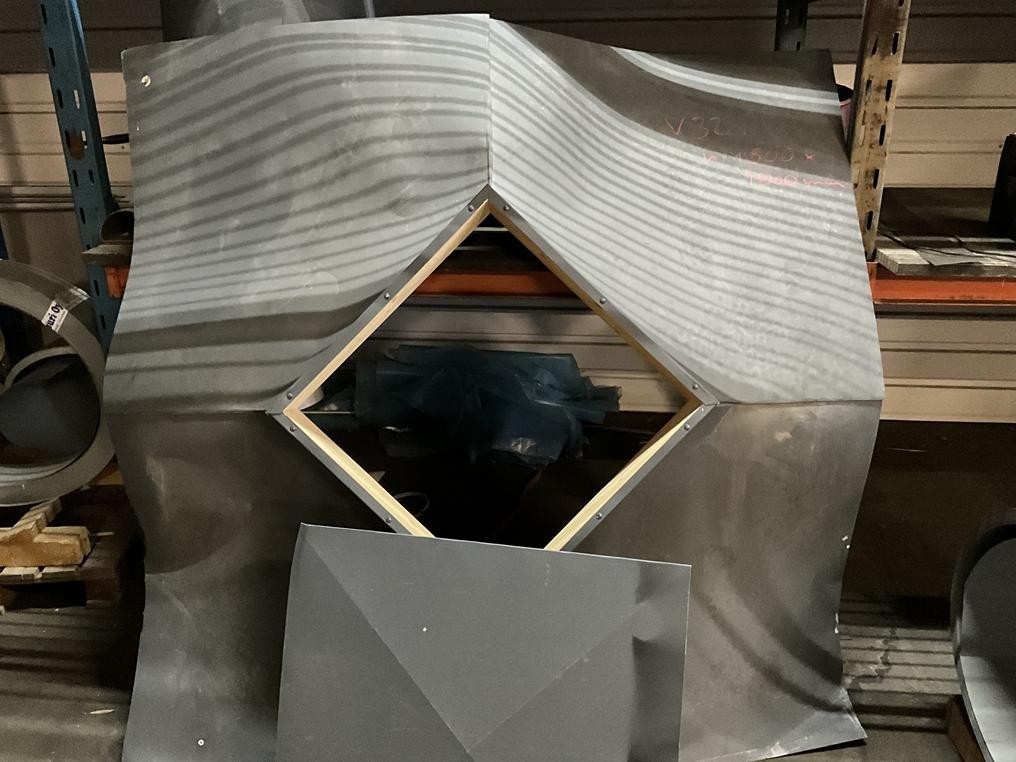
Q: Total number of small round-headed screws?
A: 10